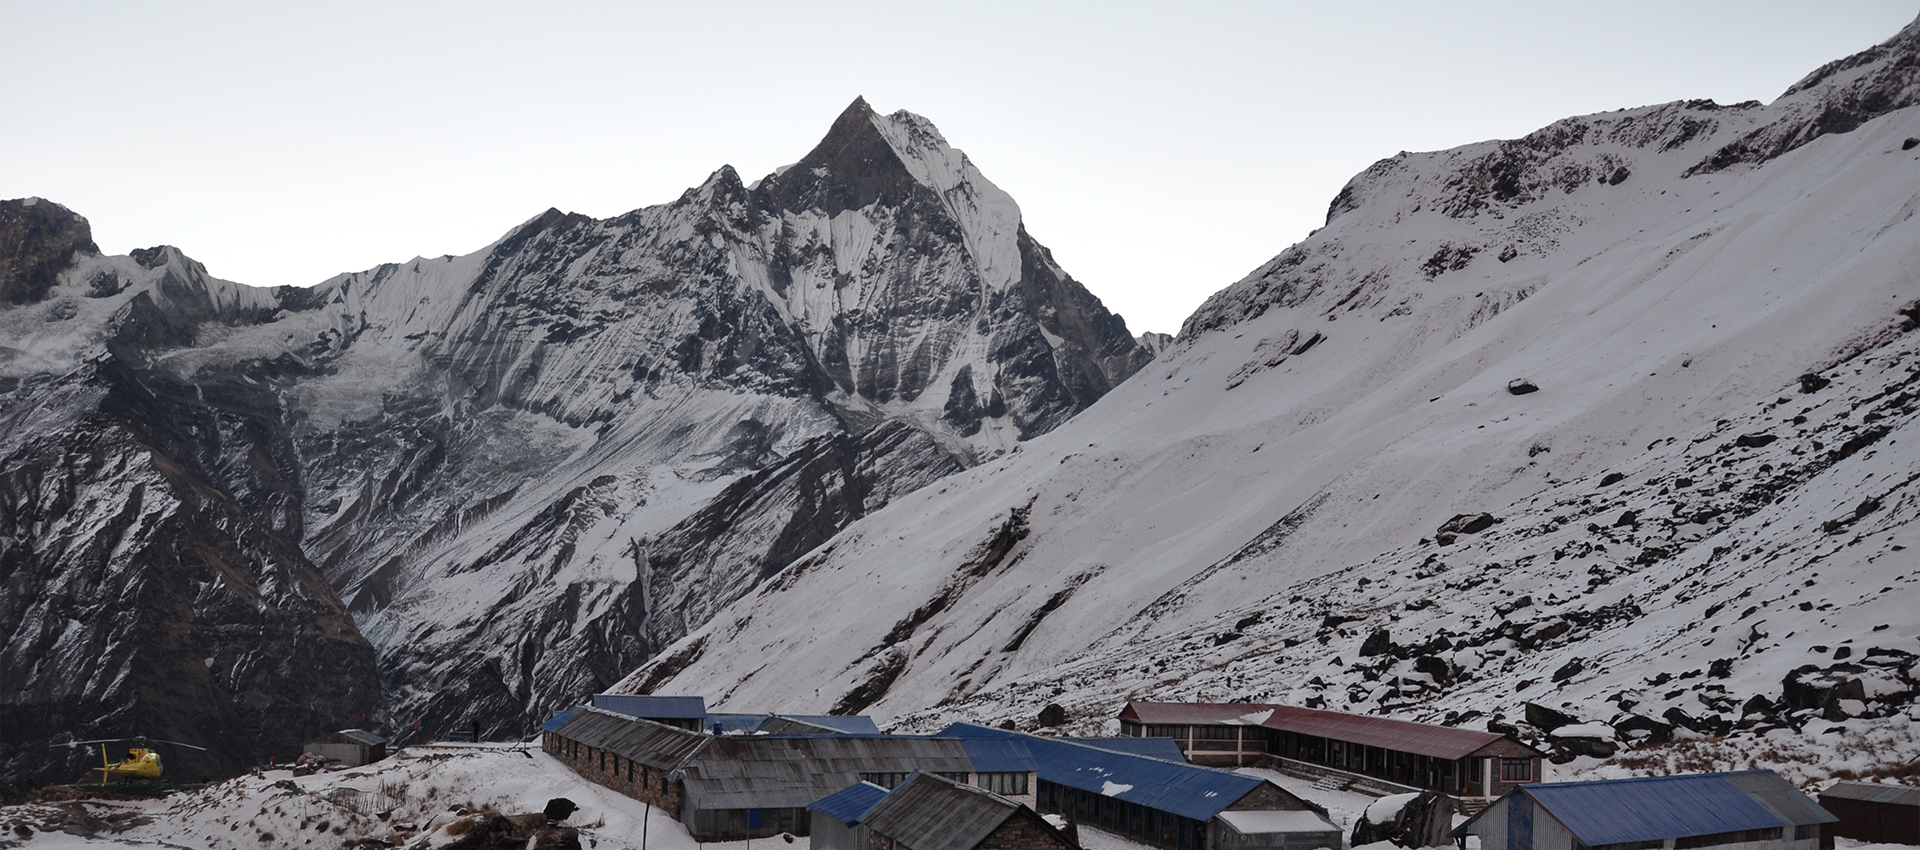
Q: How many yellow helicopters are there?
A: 1